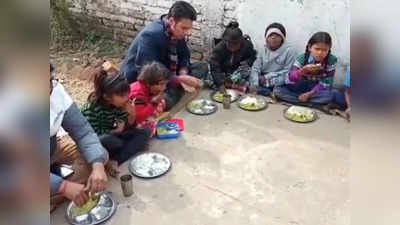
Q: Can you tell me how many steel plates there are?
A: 6